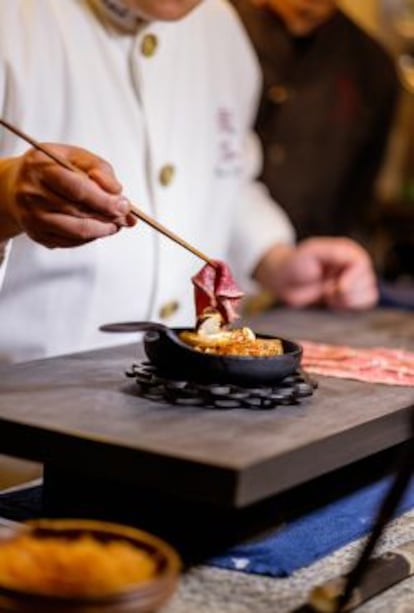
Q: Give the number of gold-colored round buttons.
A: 3